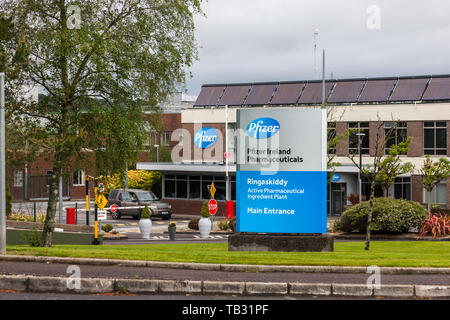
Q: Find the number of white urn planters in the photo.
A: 2